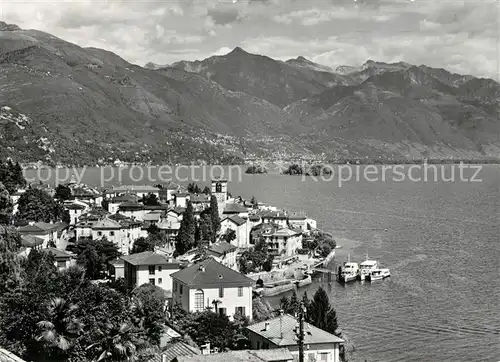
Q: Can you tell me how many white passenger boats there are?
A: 3